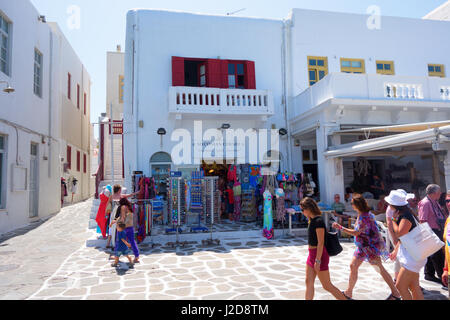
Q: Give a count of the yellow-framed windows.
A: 4